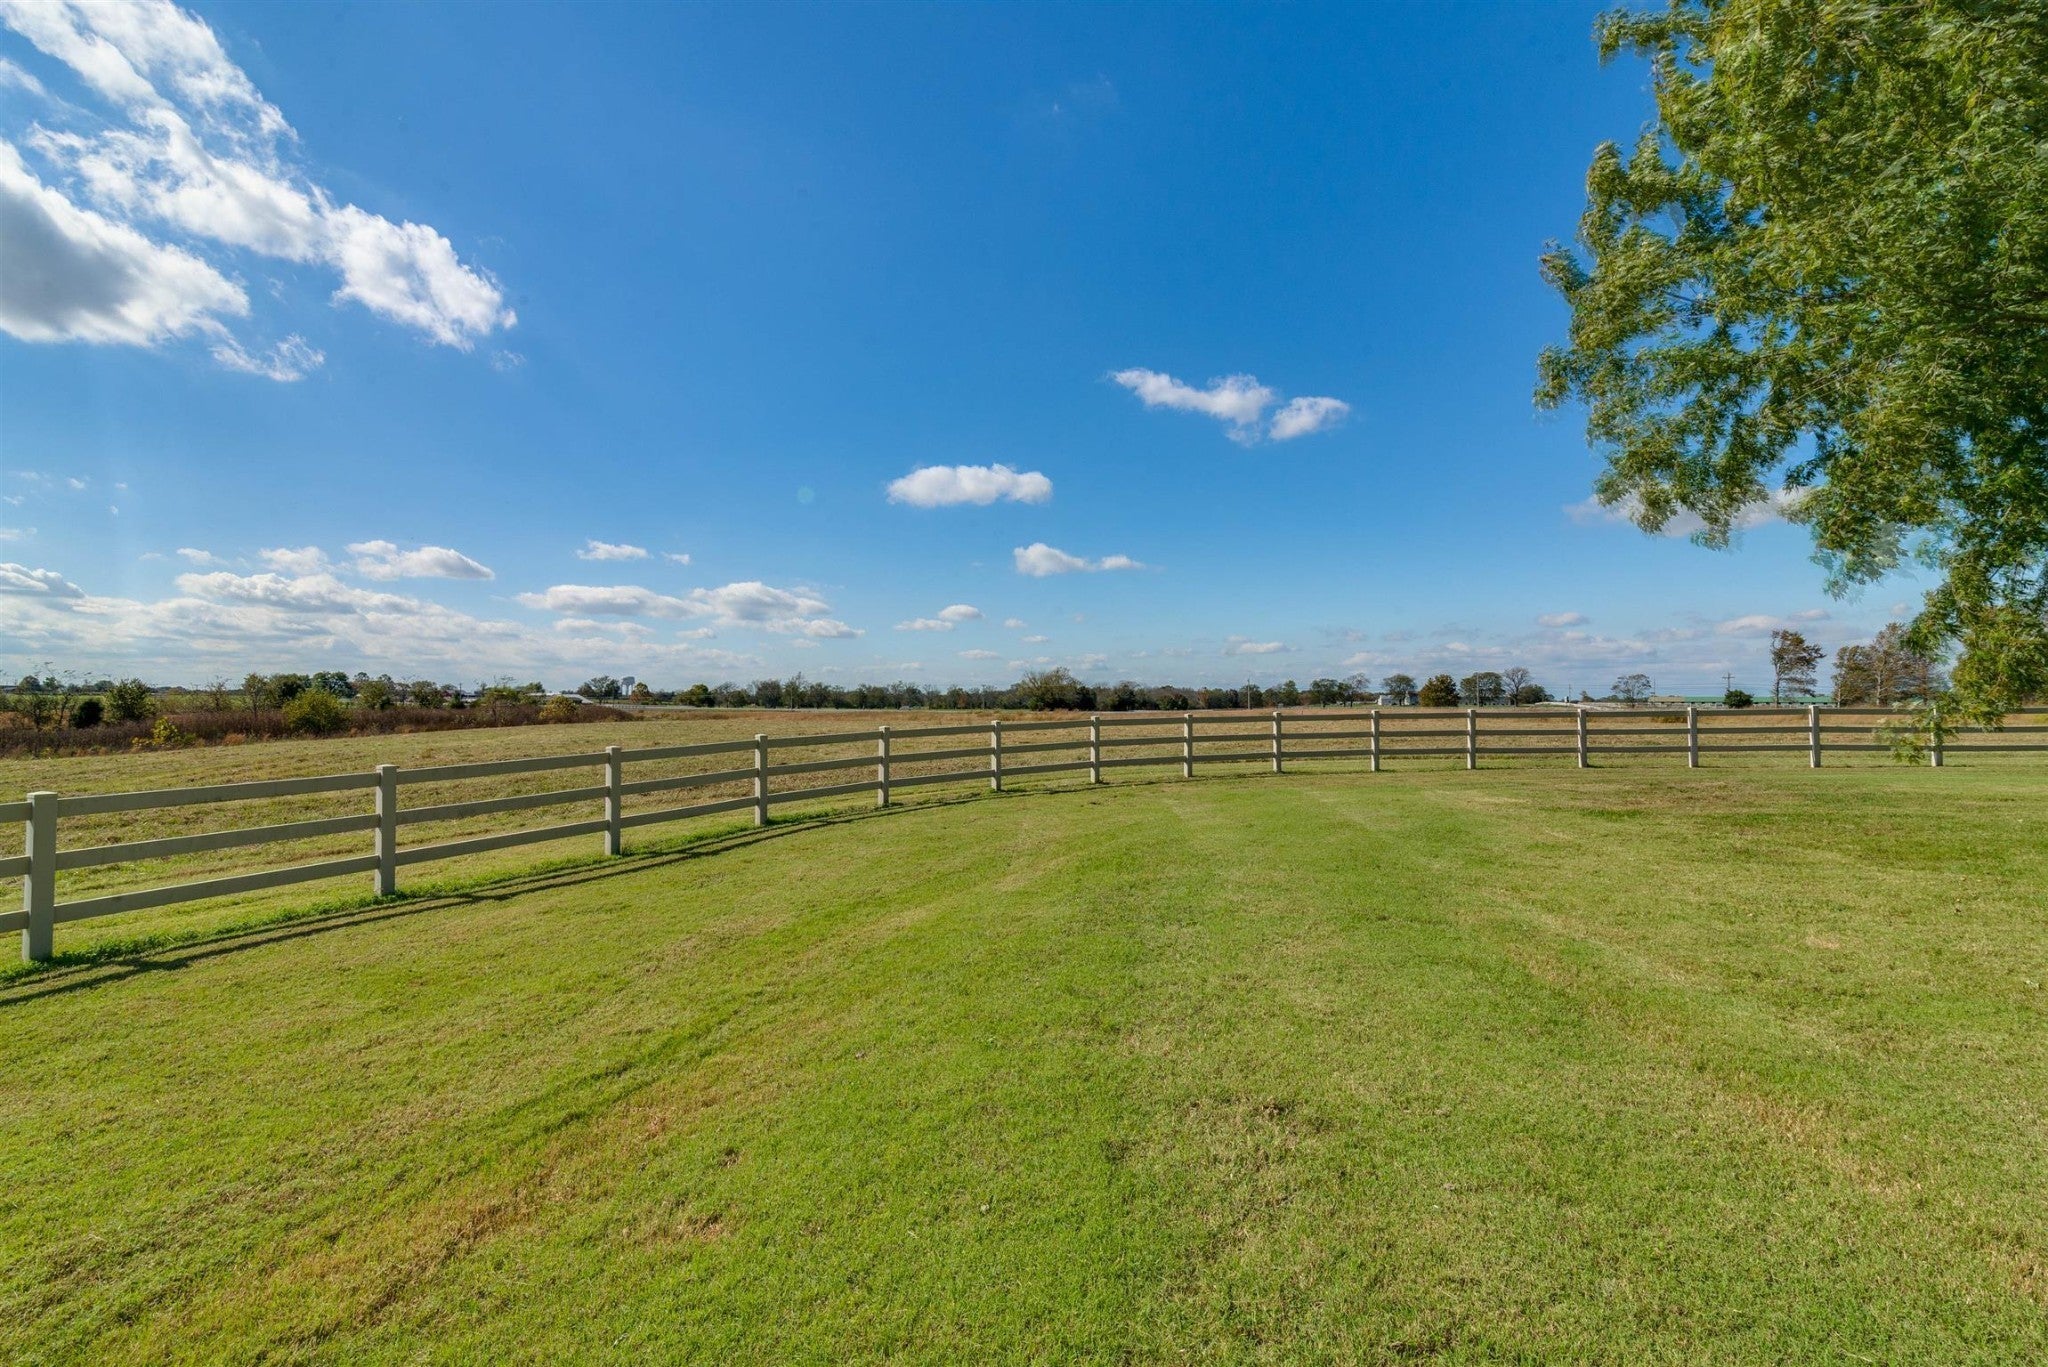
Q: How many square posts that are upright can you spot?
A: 15